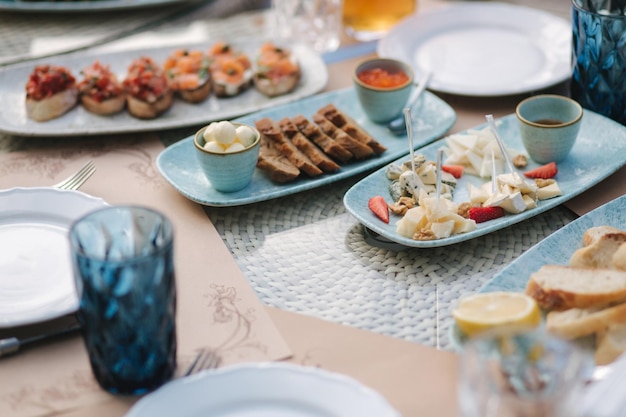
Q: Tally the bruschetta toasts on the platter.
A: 6